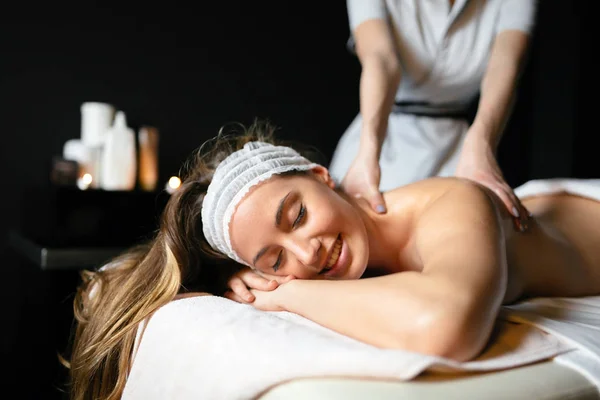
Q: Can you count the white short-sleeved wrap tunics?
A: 1